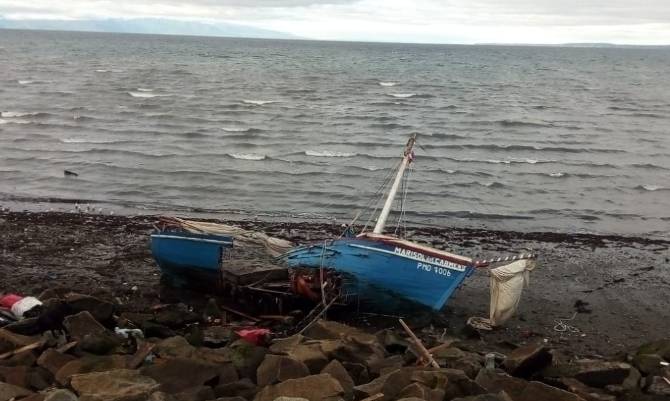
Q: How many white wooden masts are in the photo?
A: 1